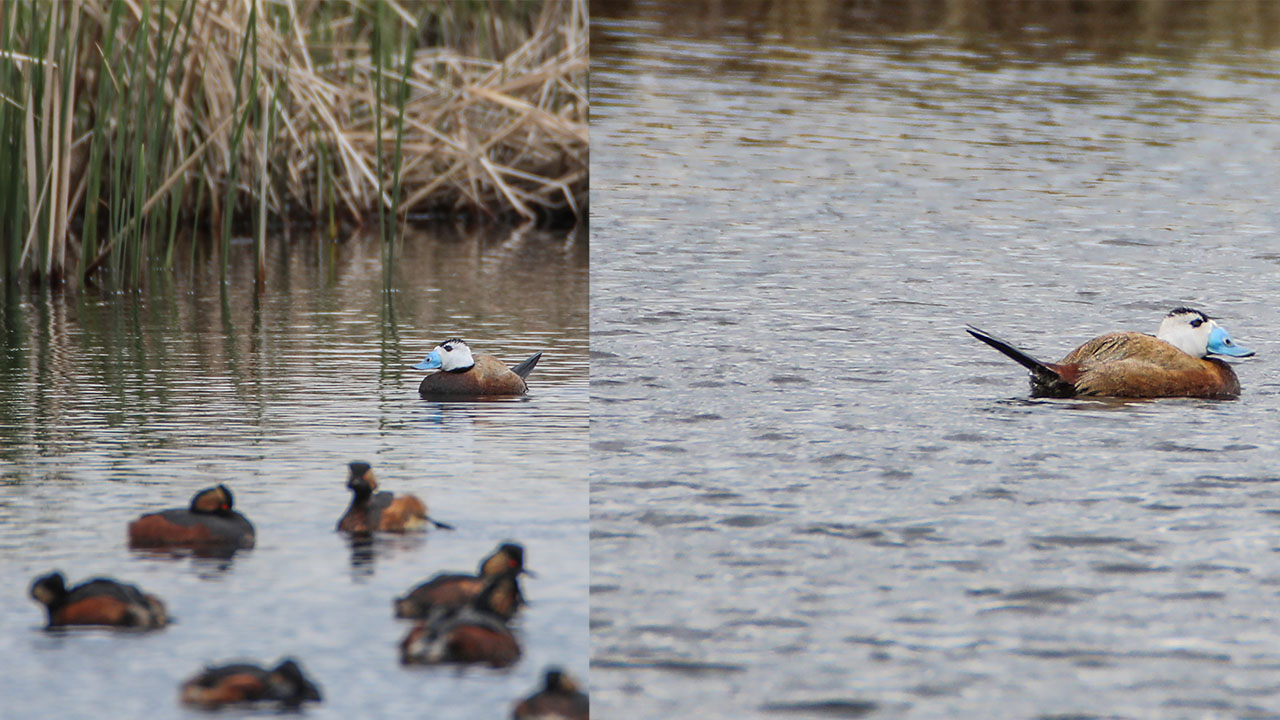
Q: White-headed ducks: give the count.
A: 2